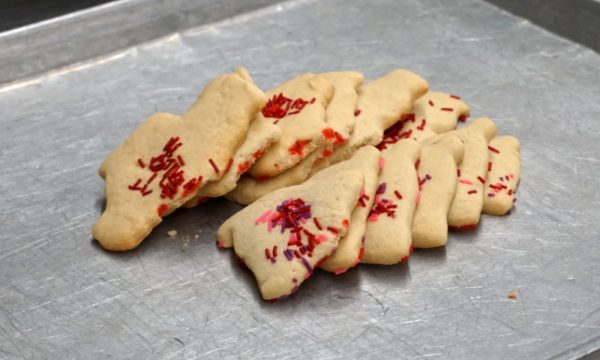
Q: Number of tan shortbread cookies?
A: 12